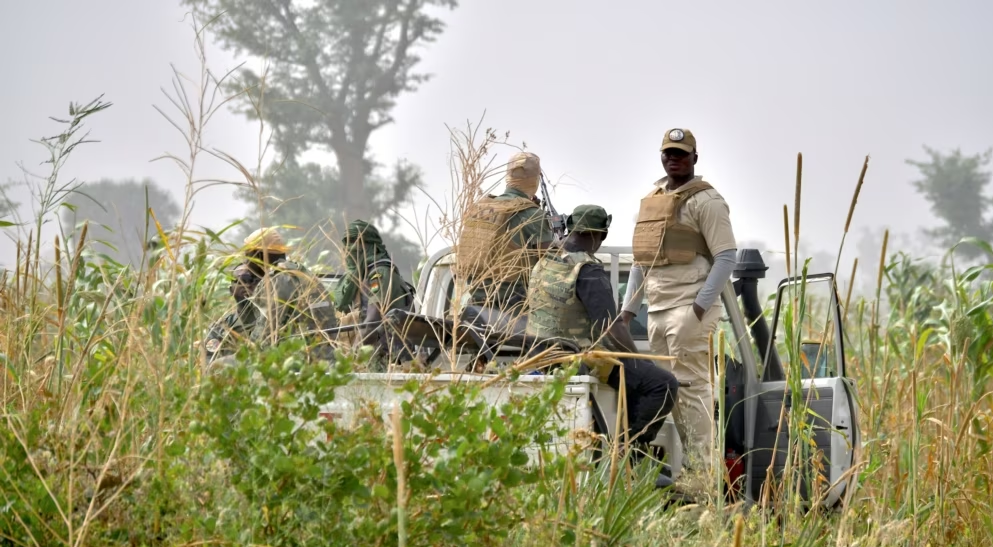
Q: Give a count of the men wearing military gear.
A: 6